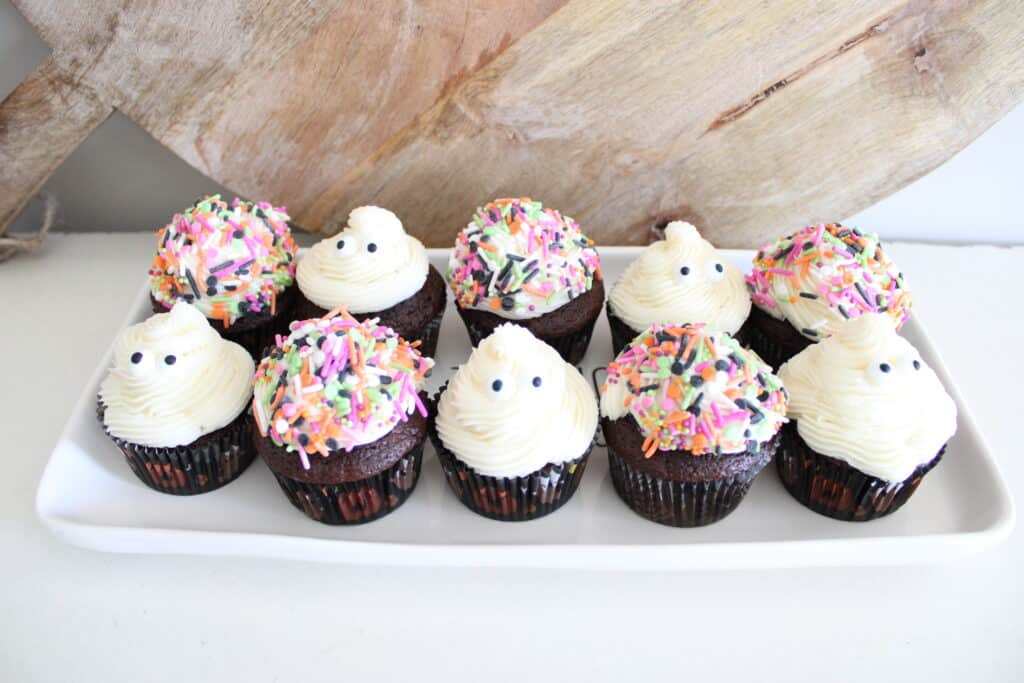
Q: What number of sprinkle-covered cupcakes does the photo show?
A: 5